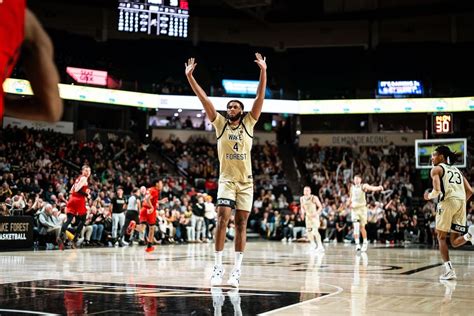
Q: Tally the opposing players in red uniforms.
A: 3